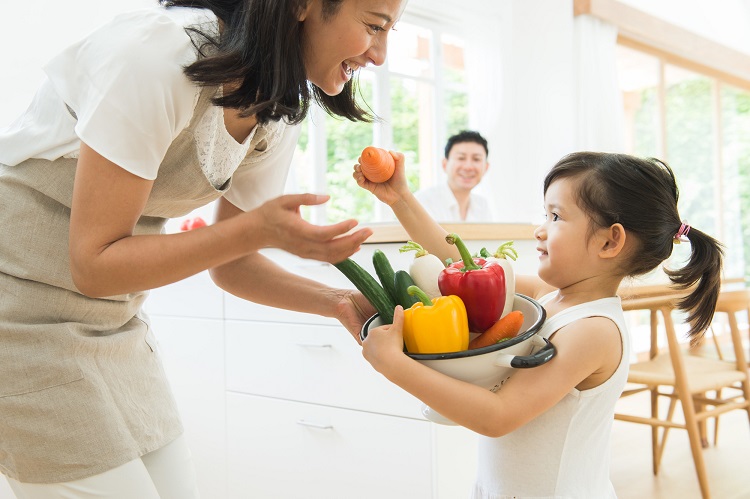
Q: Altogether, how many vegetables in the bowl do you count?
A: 8